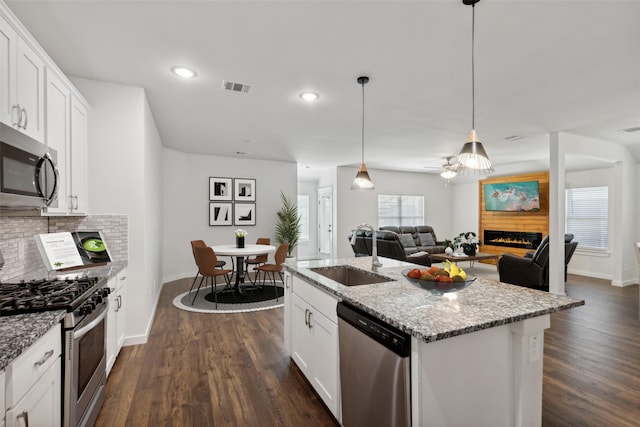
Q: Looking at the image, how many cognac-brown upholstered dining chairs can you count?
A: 4